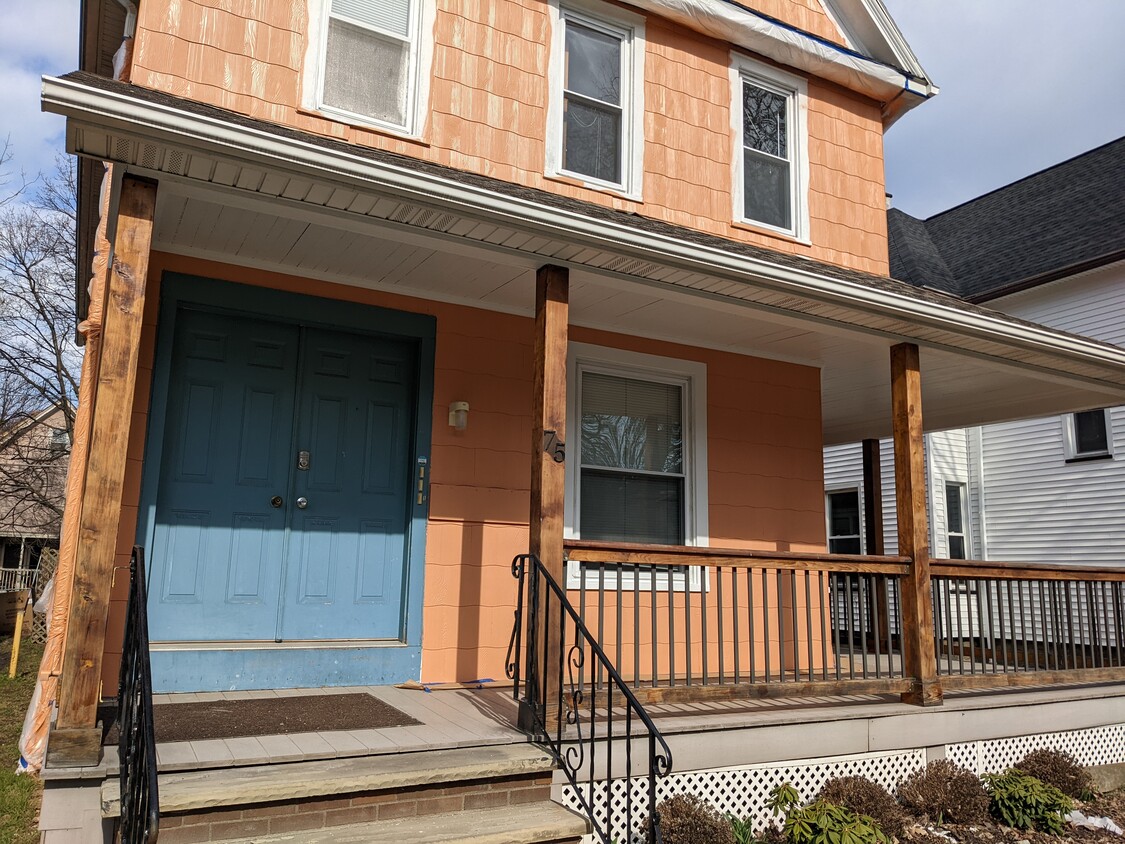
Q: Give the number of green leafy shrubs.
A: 2